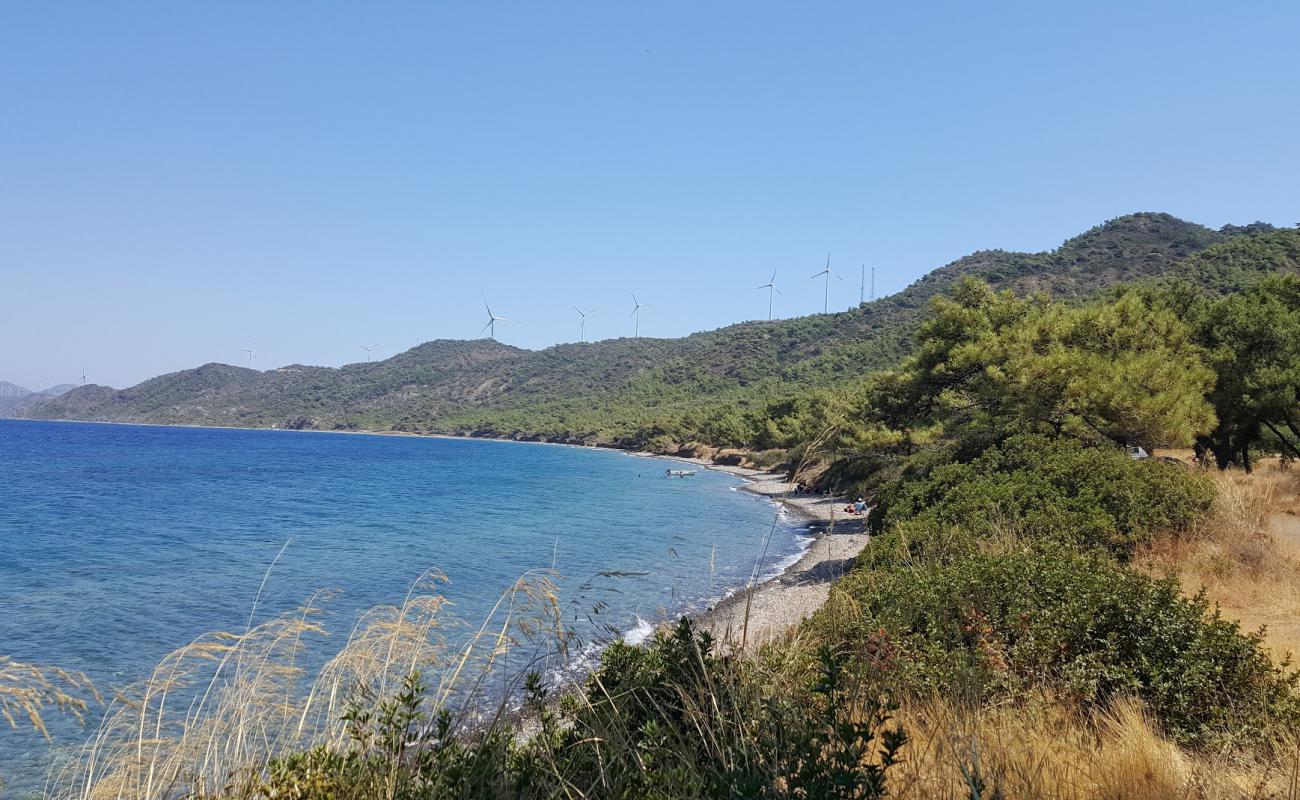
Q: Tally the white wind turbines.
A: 8